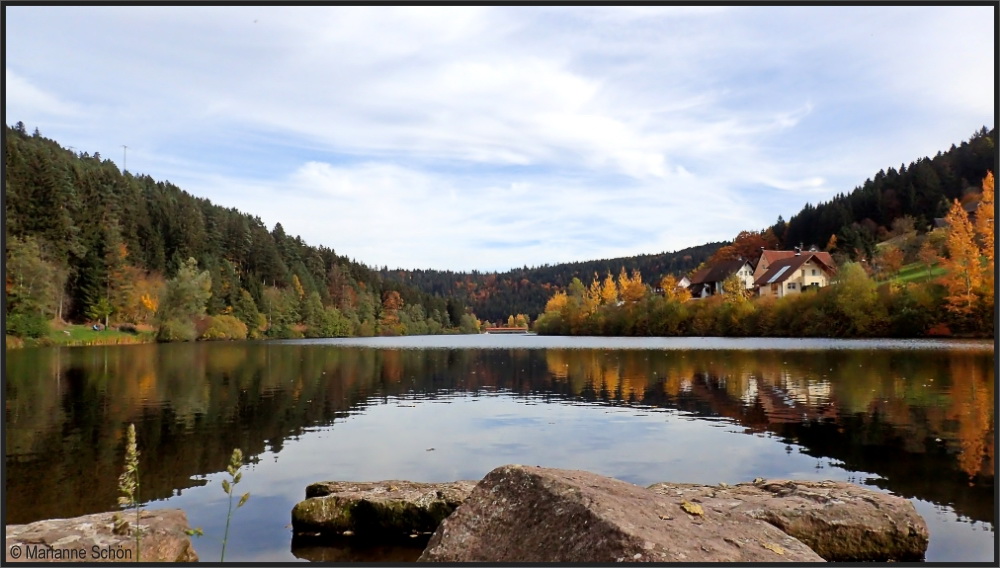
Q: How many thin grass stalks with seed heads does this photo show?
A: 2